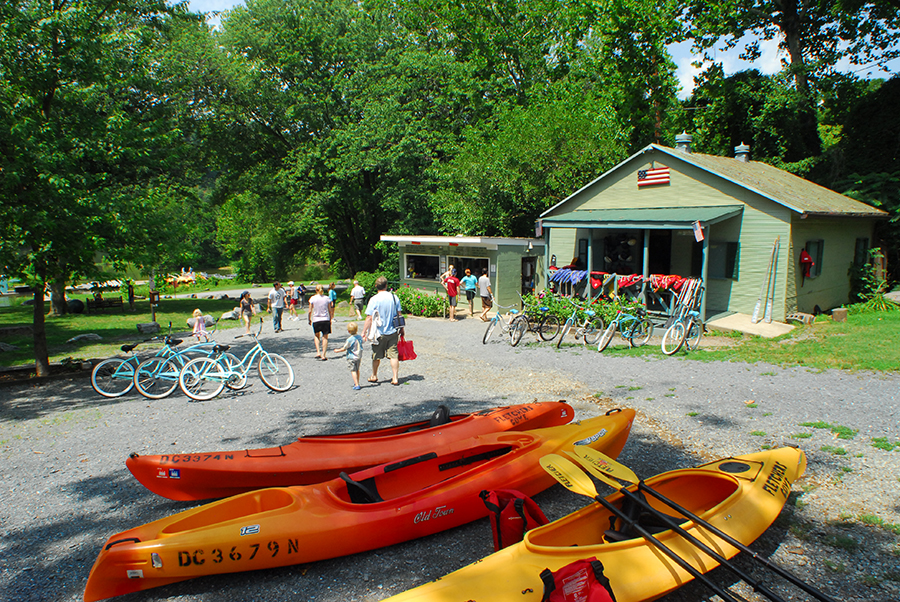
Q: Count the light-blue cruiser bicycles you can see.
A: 7